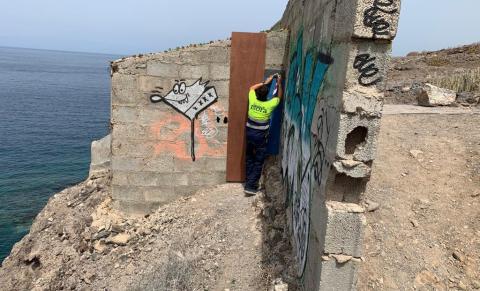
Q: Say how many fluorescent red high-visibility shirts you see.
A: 0